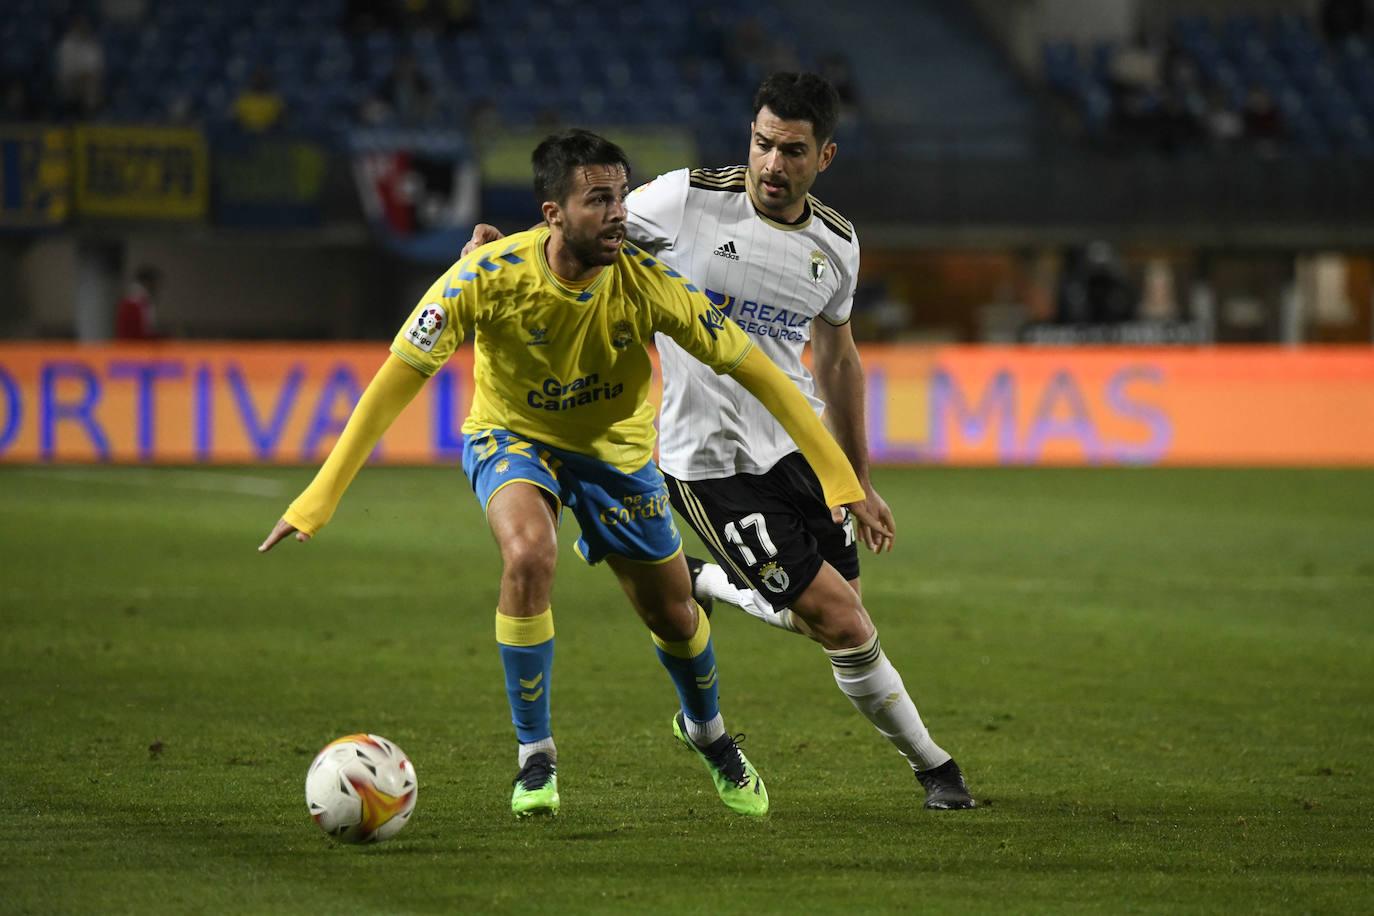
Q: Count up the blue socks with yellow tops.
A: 2